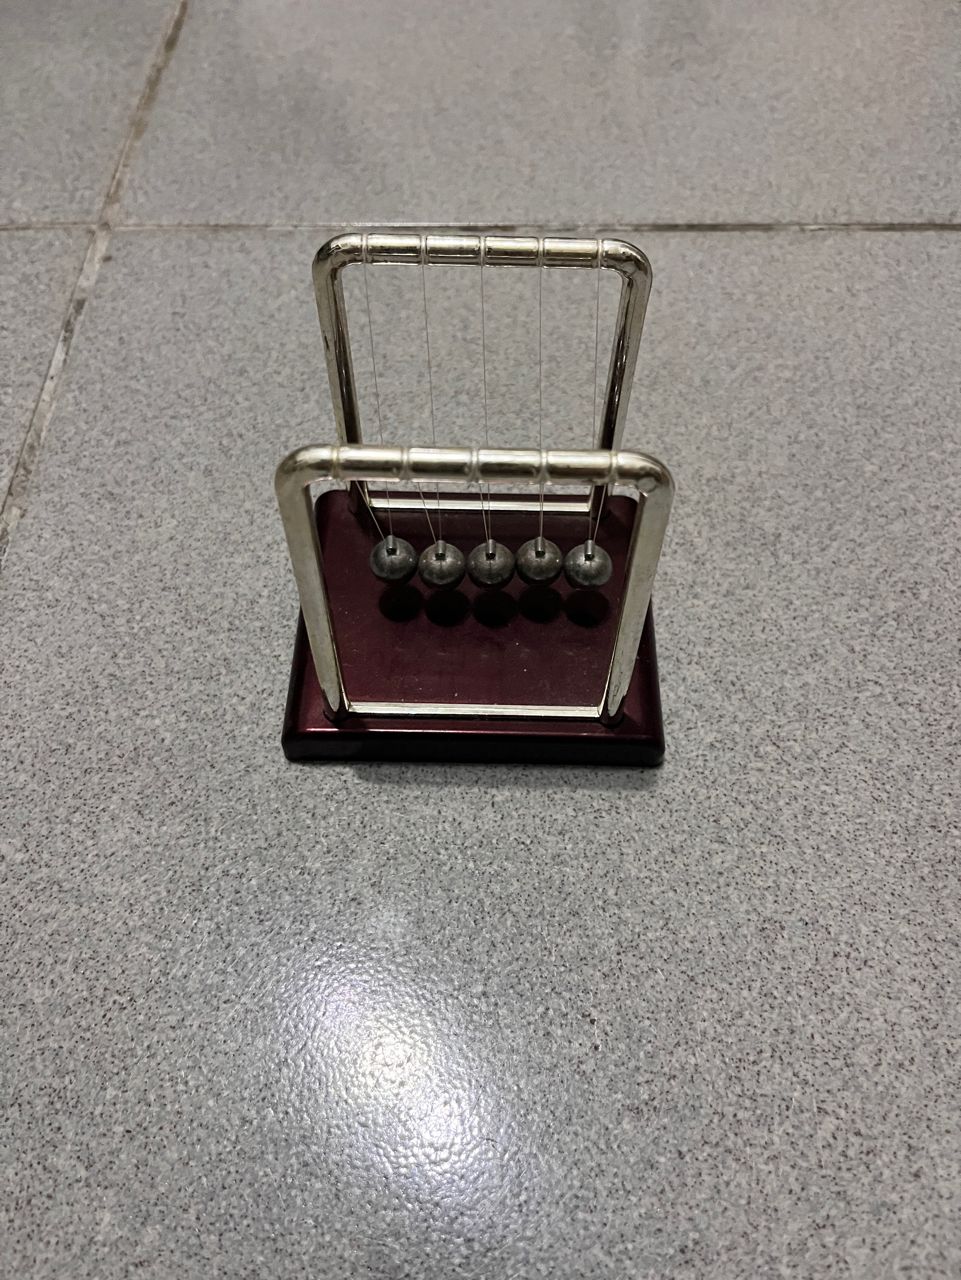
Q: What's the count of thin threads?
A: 10